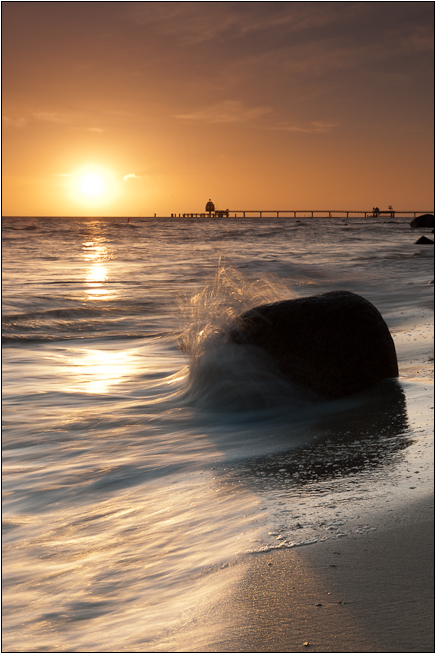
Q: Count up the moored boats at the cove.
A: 0